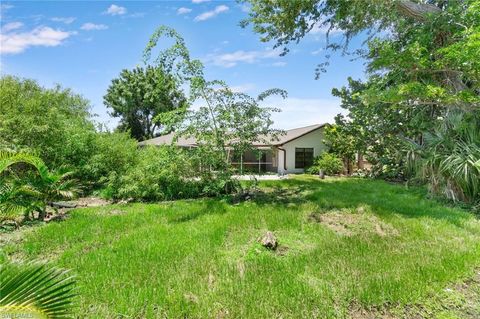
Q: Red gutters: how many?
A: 1